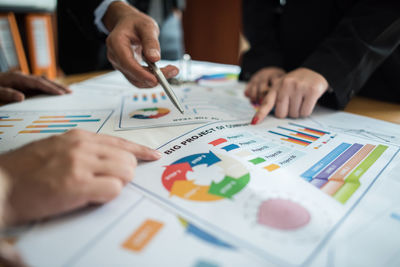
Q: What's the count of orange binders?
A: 2